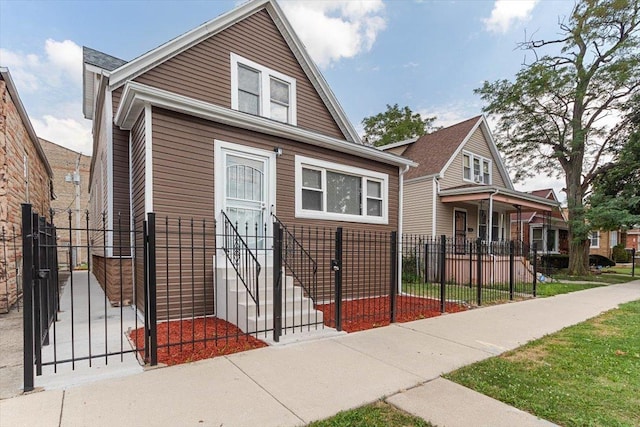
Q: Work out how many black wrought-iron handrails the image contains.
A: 2